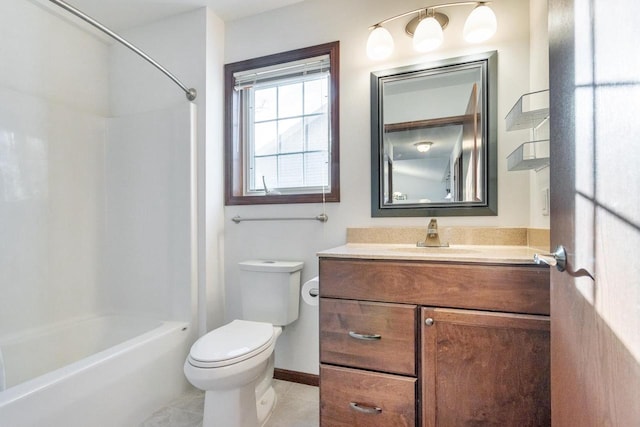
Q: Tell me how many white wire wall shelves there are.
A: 2